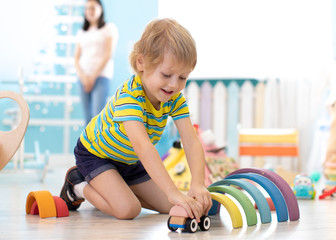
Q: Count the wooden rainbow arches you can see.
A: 7